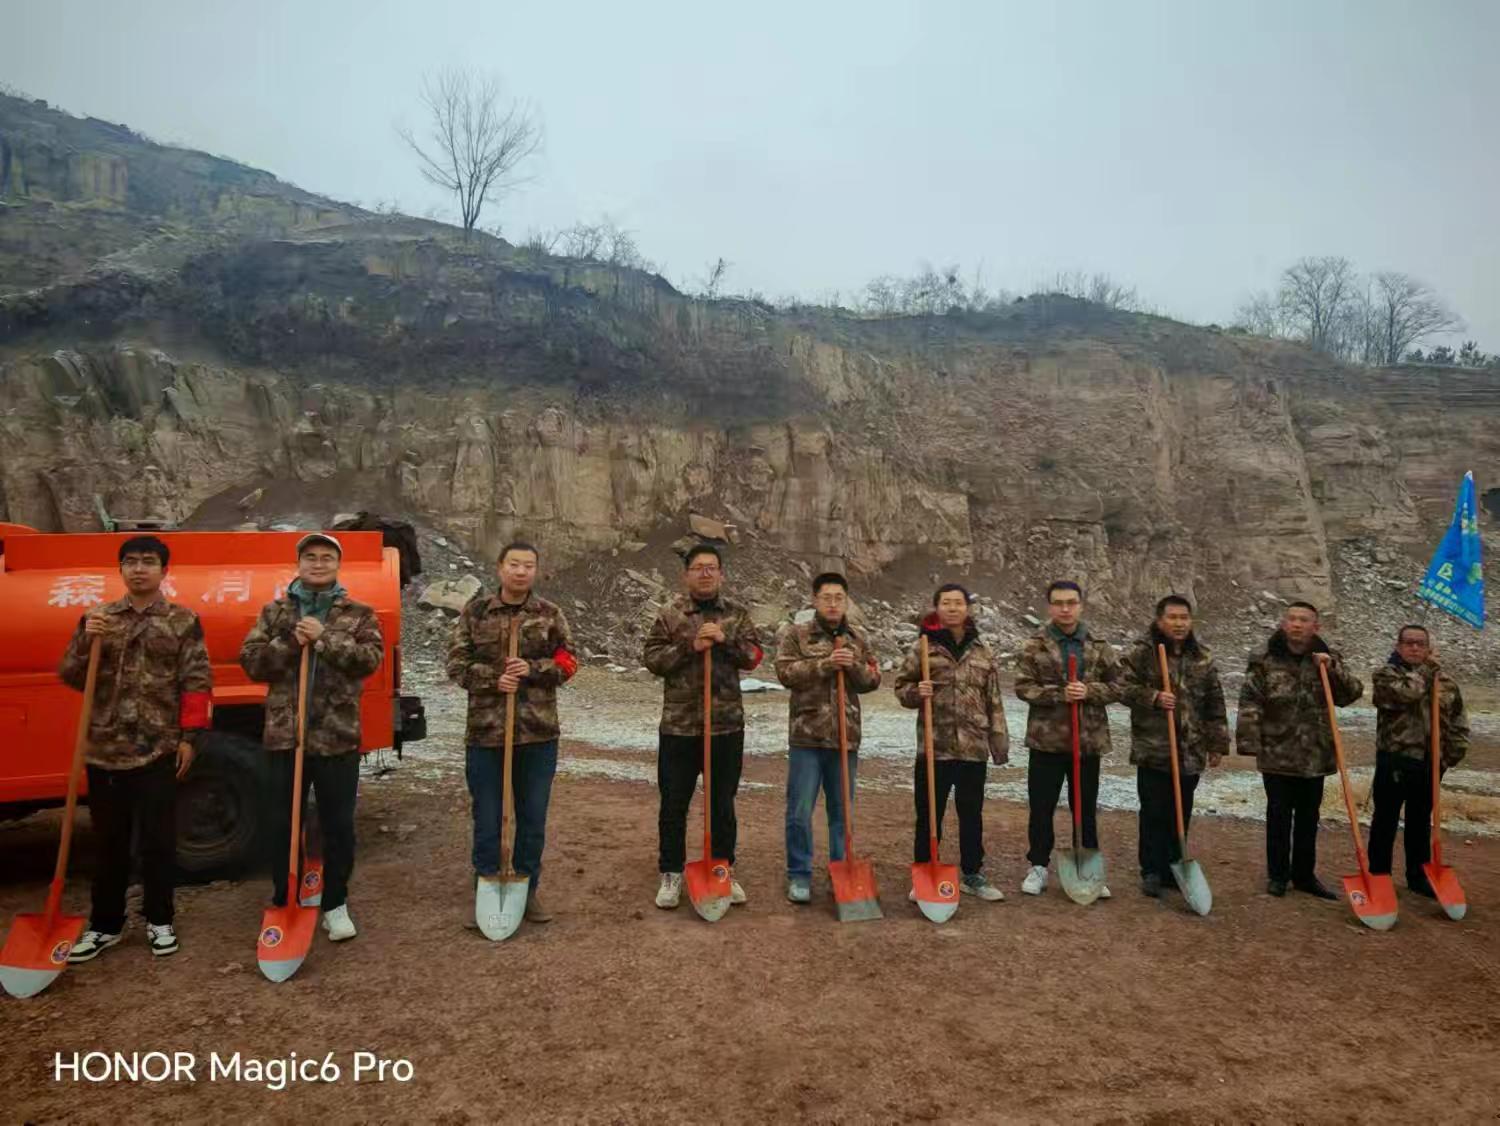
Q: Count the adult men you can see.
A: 10